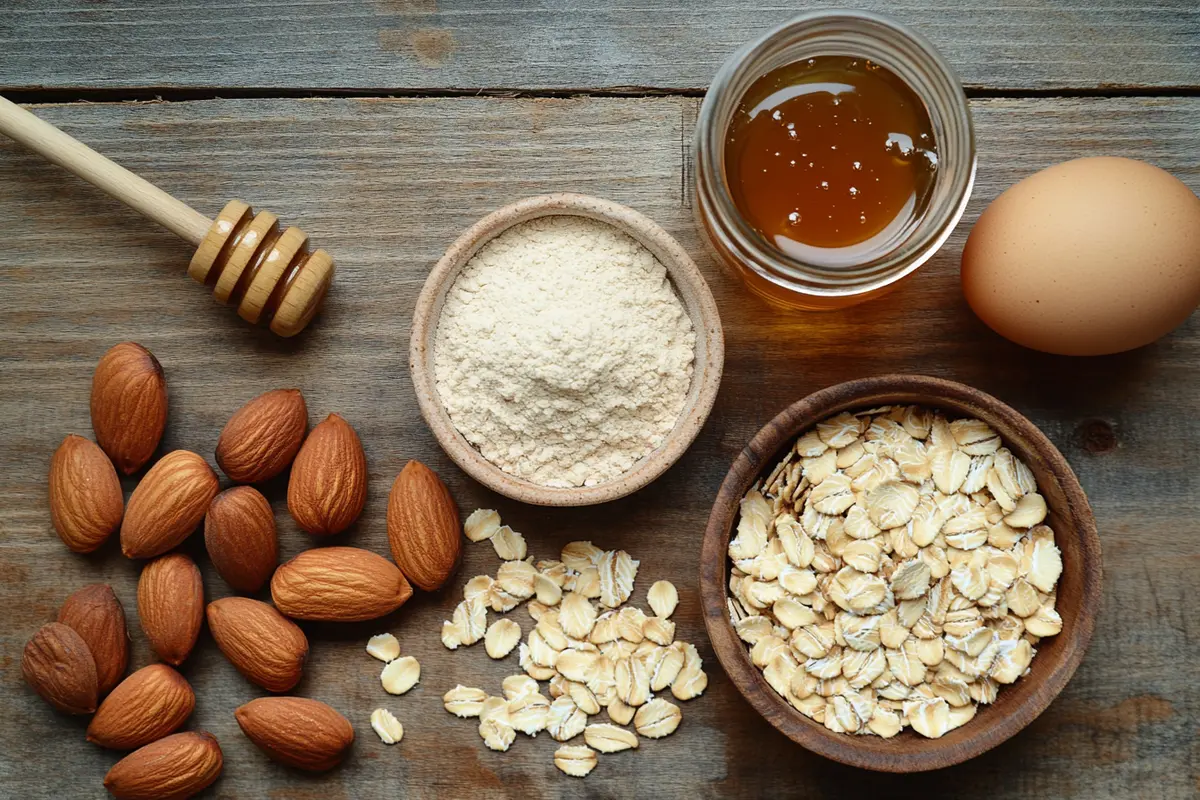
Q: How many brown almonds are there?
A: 15